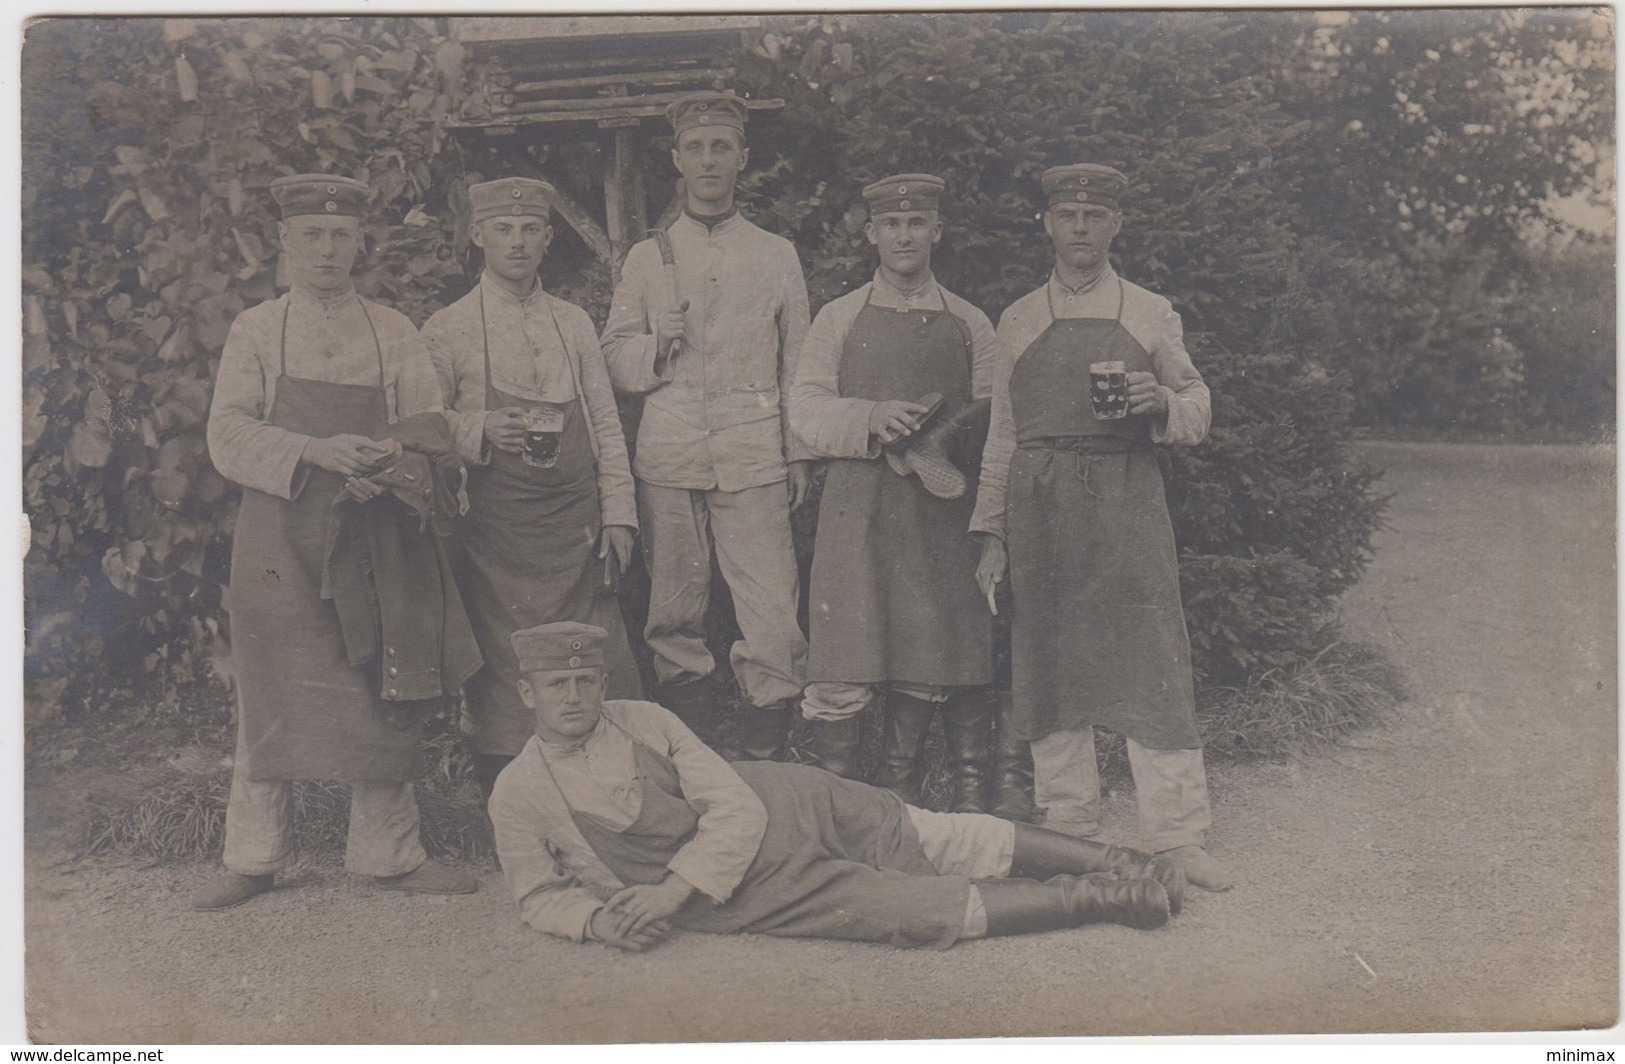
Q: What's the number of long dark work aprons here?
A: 5